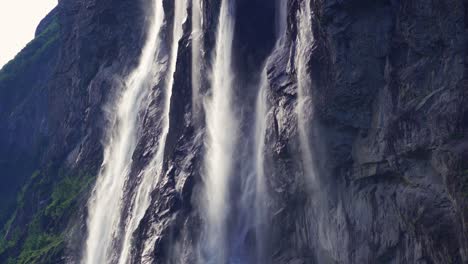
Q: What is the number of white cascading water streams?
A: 6